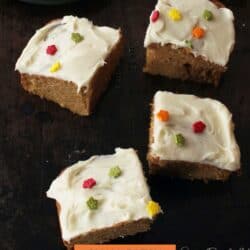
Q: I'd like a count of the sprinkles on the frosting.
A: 15